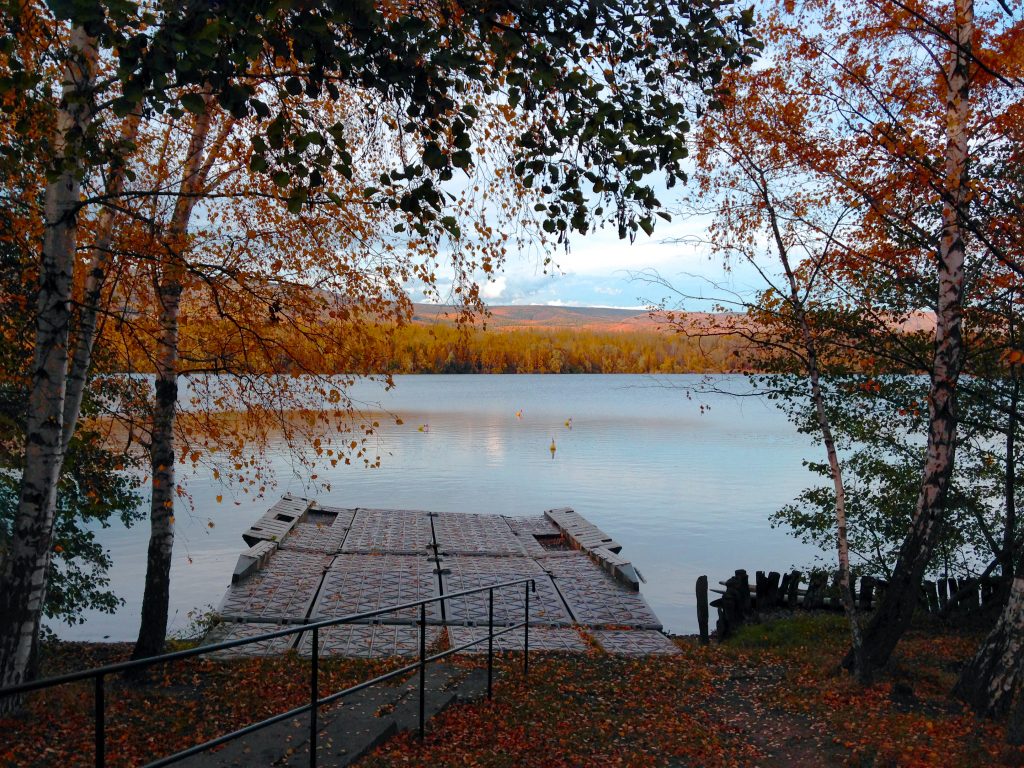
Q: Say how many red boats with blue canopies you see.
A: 0